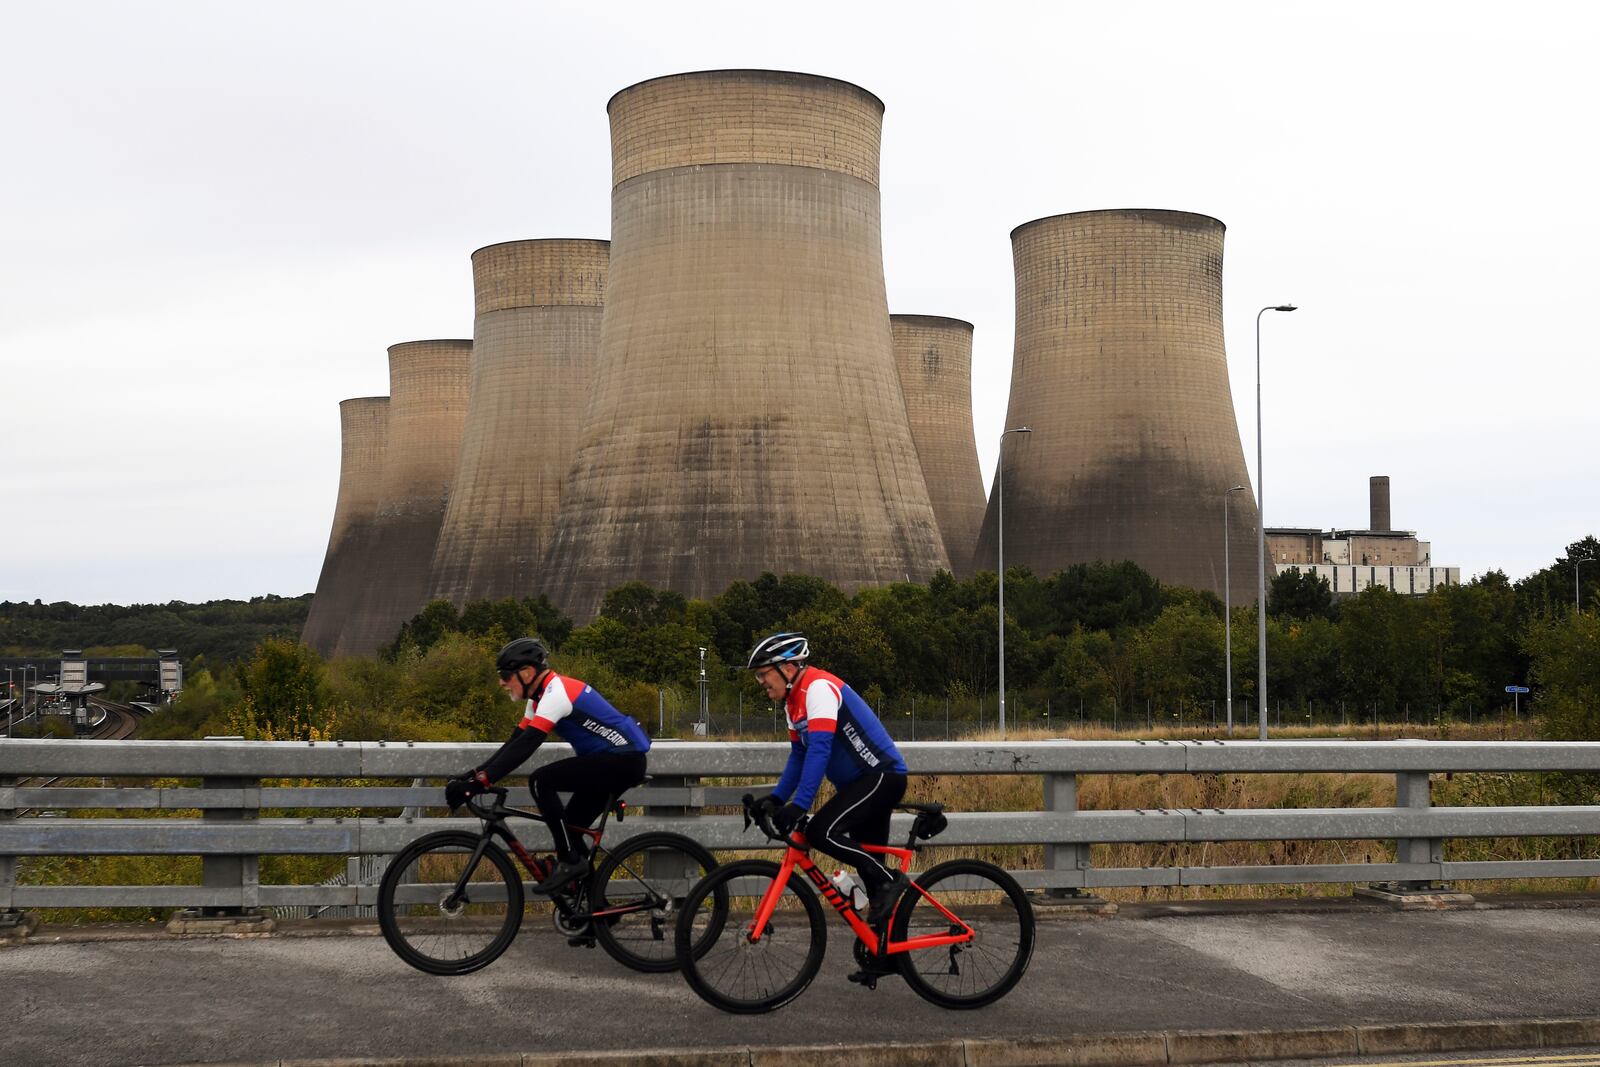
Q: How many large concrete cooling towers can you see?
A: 6